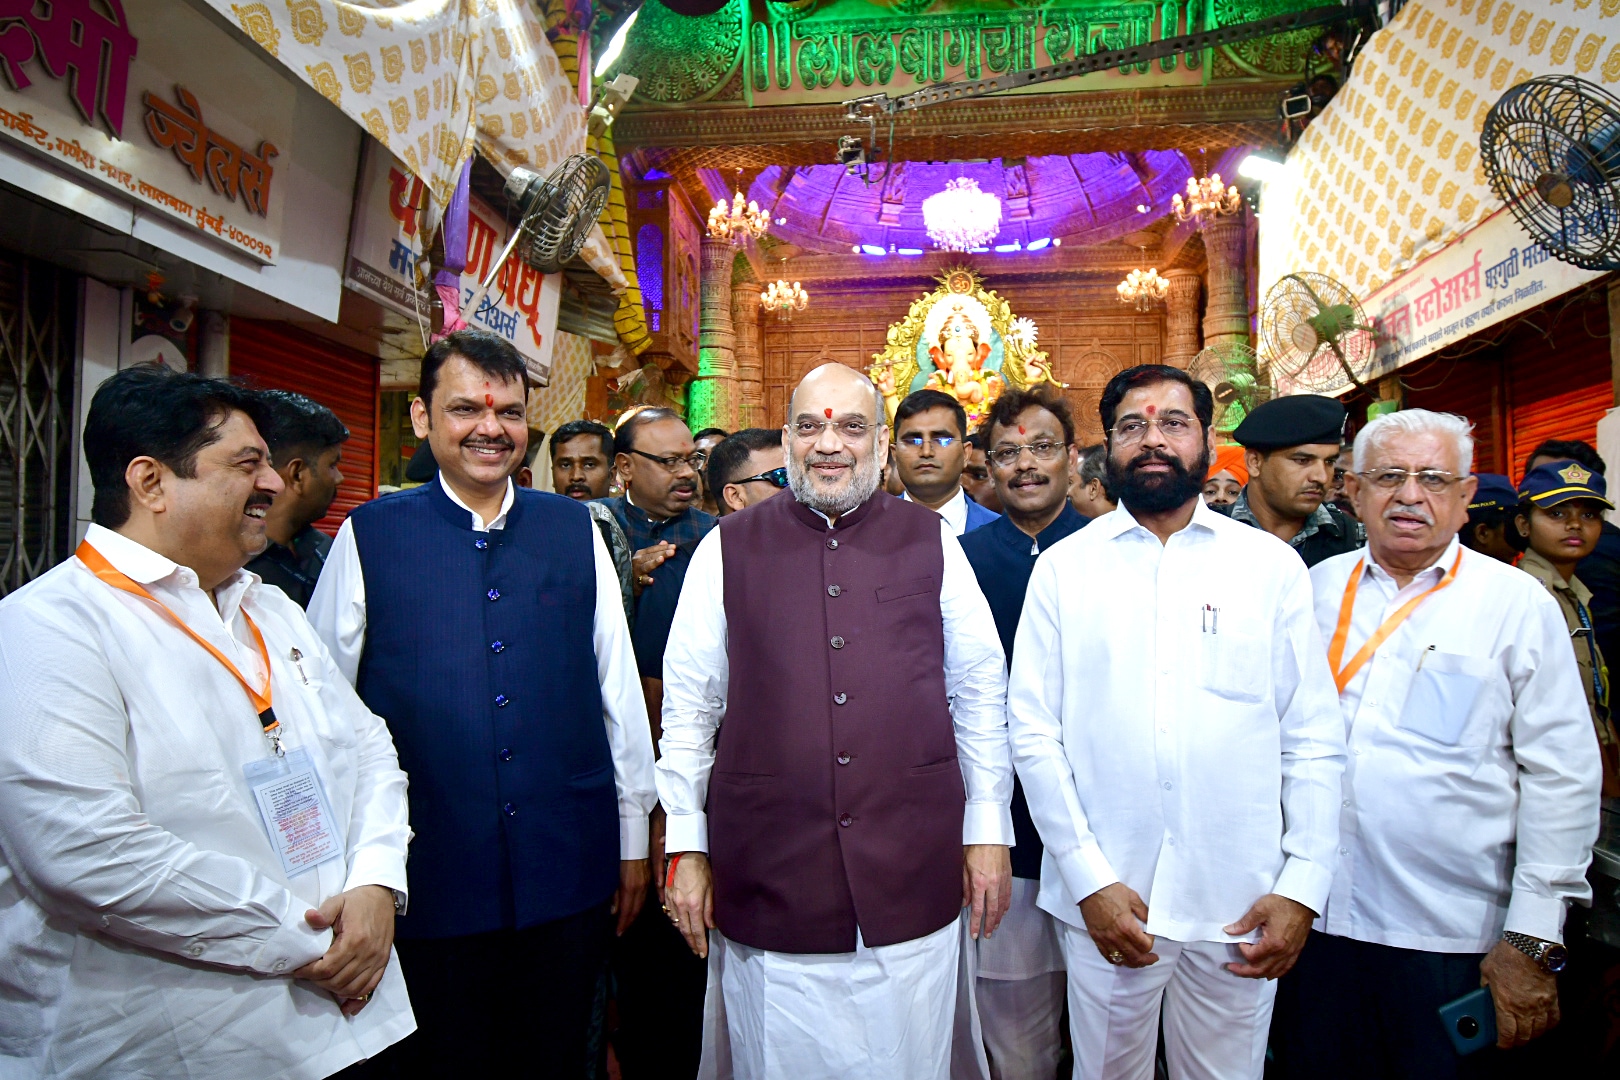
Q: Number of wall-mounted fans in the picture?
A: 4